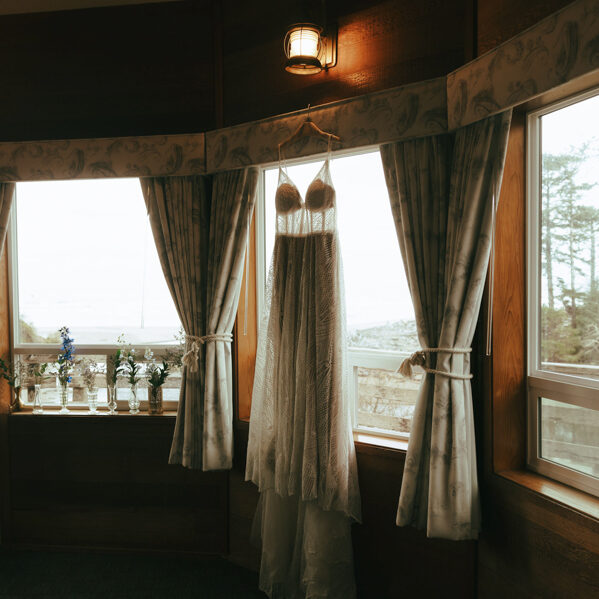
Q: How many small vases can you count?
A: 7